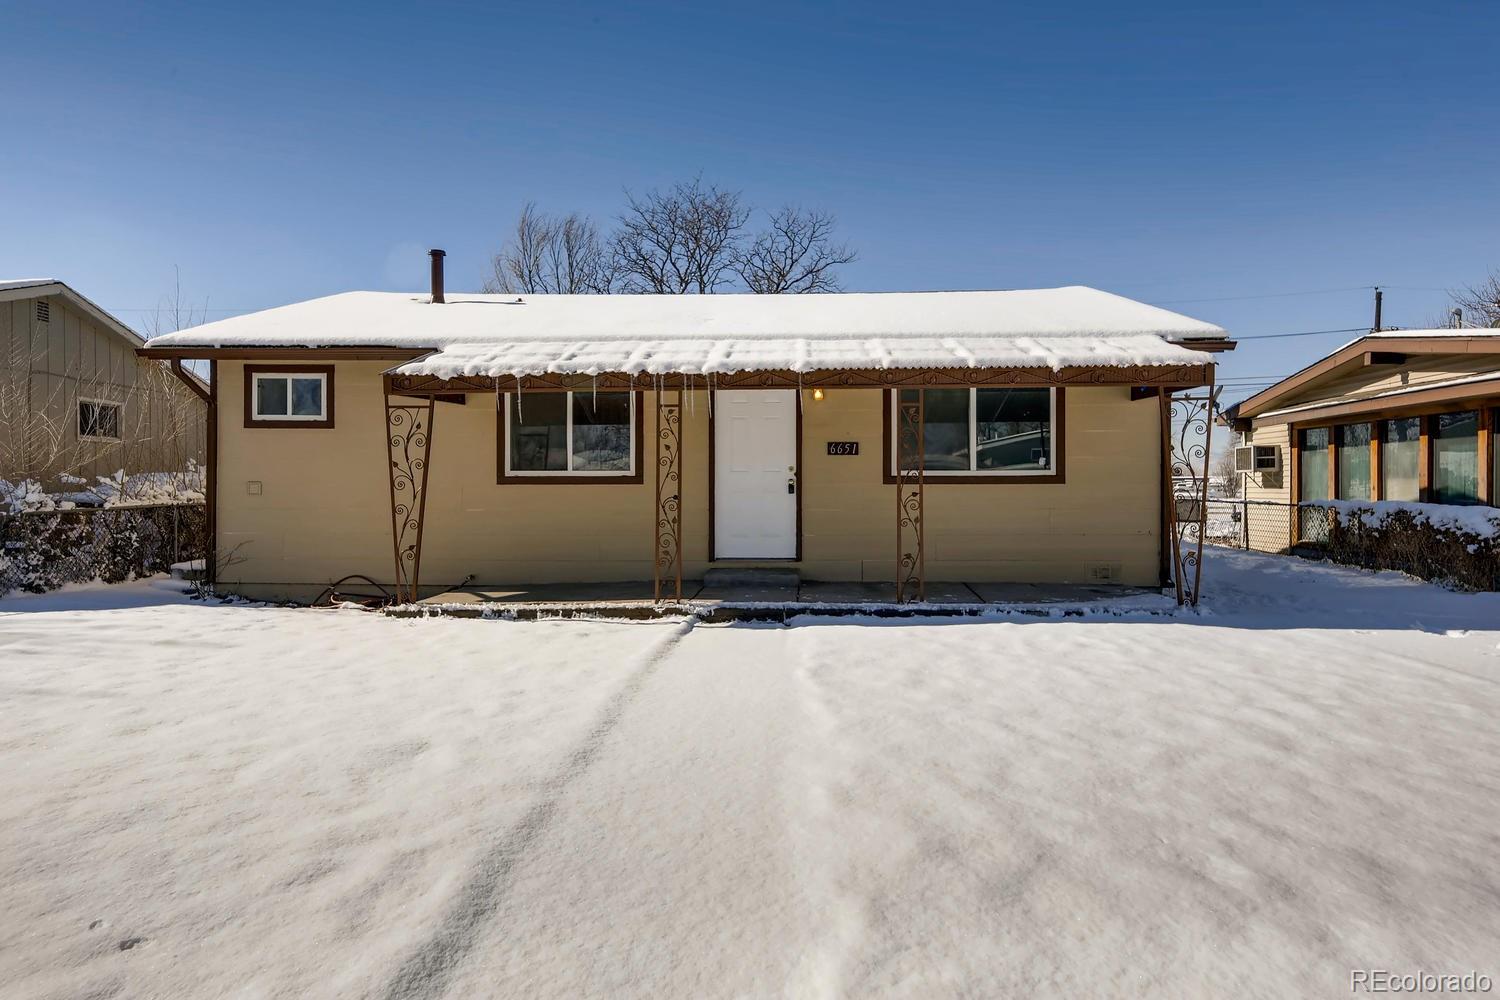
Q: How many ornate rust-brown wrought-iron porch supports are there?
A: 4